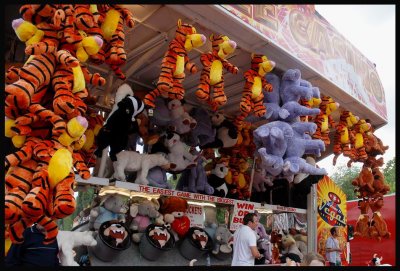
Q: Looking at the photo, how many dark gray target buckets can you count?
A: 3